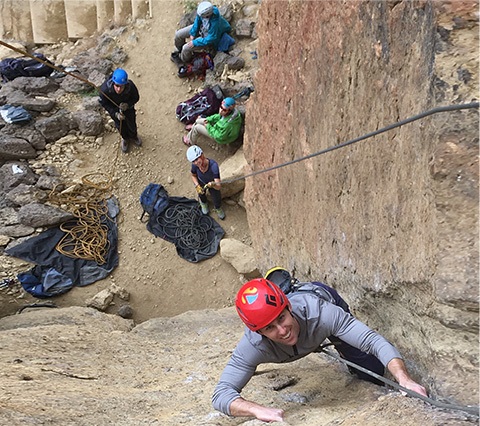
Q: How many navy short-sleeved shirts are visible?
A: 1